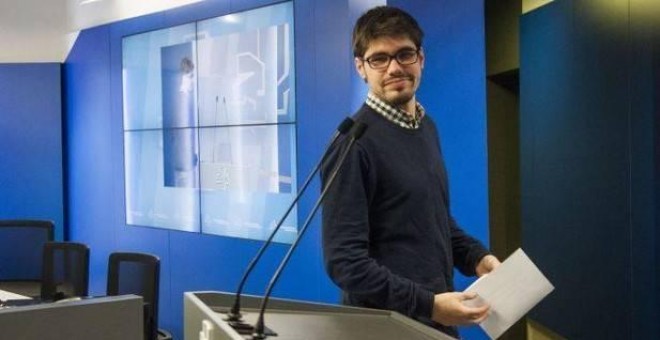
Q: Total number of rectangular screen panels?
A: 4